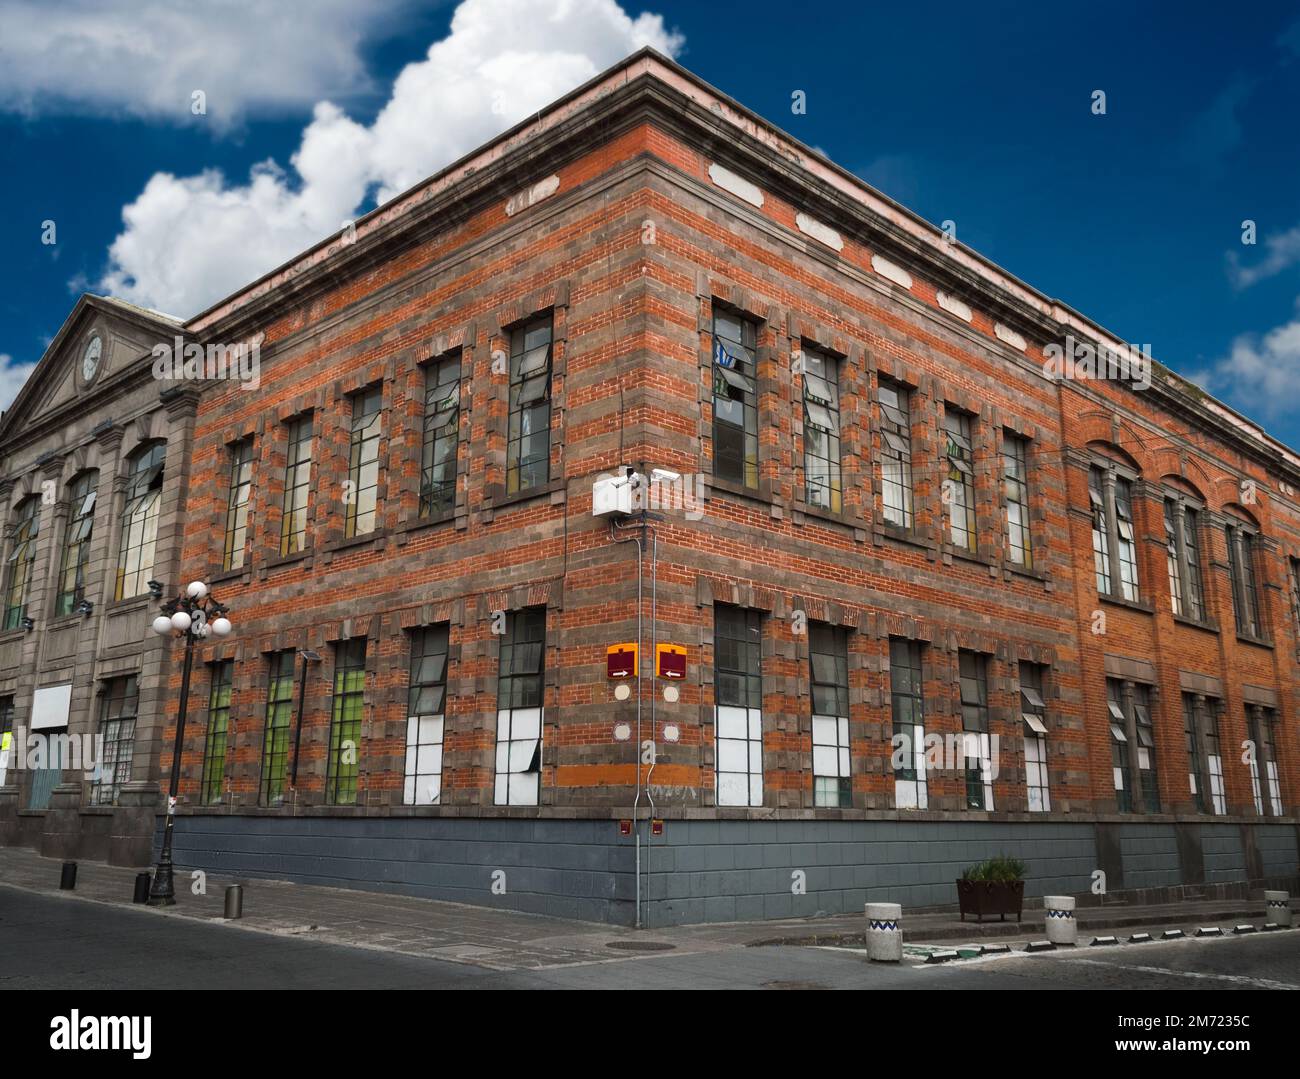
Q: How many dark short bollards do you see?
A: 3